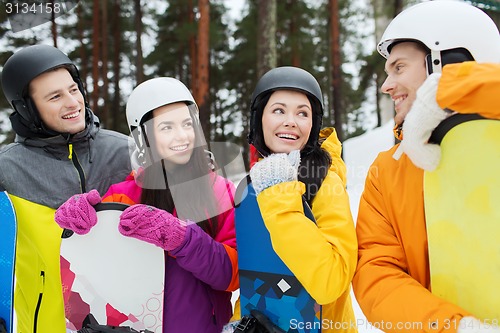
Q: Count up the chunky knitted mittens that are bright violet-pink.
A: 2